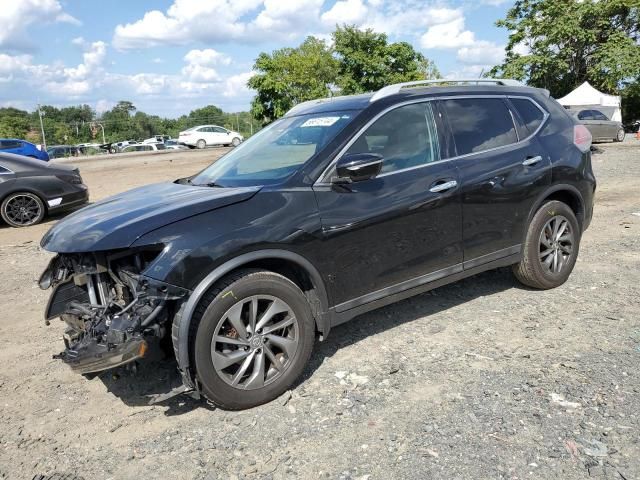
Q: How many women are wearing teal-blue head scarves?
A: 0